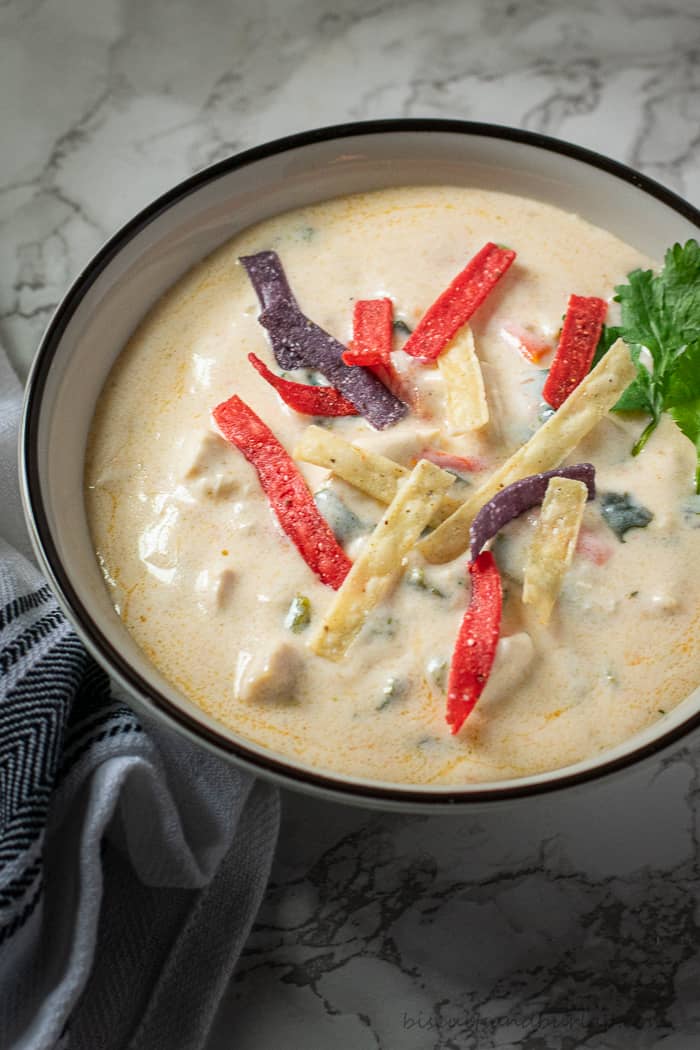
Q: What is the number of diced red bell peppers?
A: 3